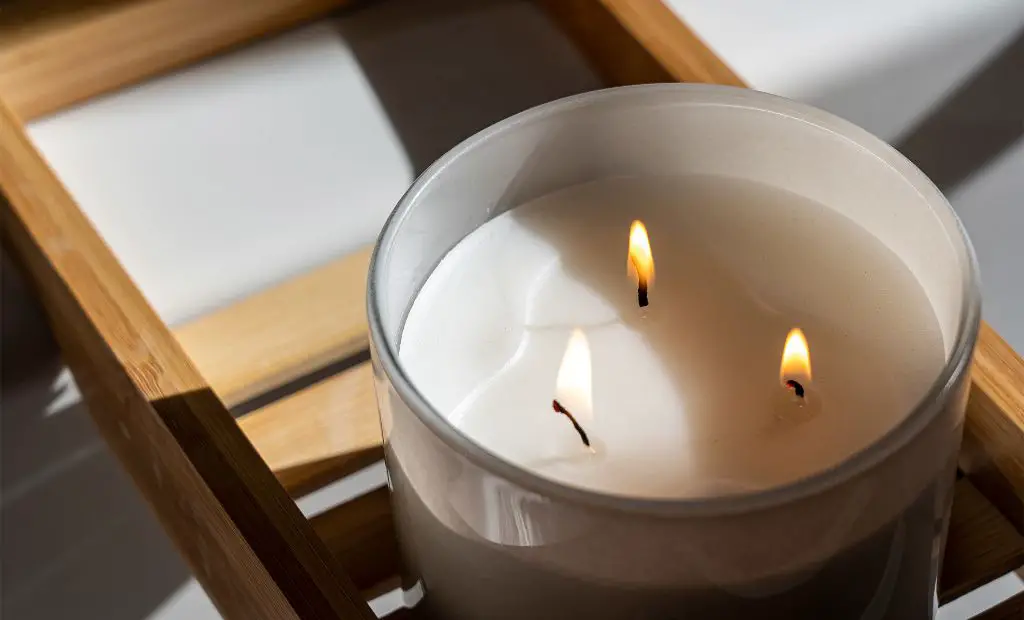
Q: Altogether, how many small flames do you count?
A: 3